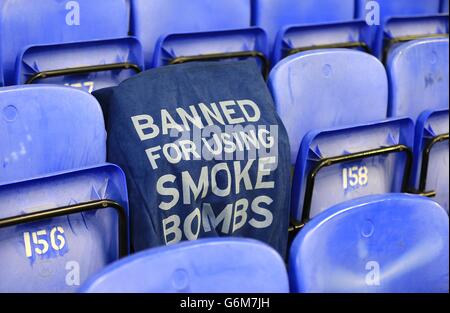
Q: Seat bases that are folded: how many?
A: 7